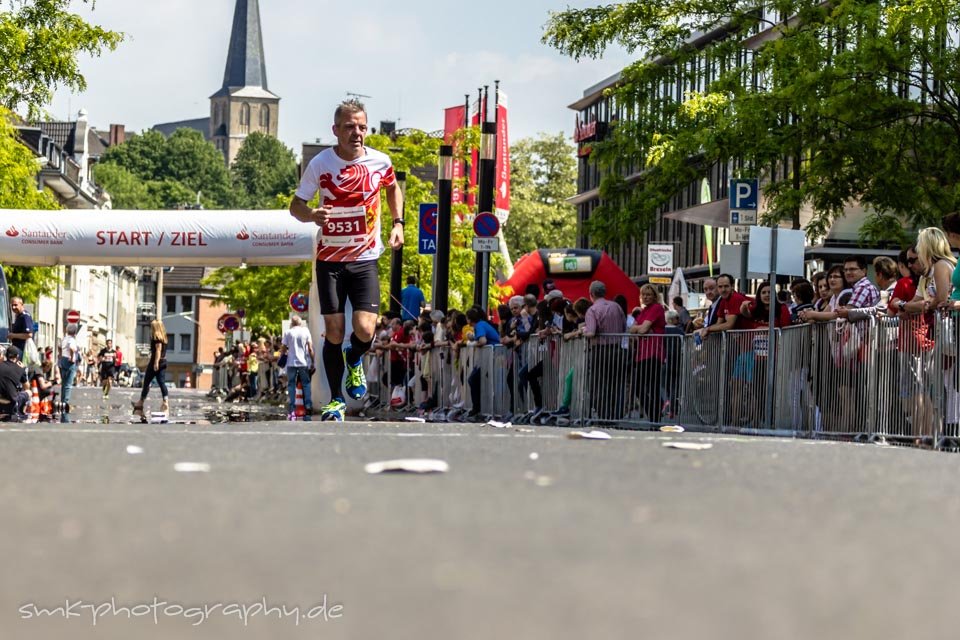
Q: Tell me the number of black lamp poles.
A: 3